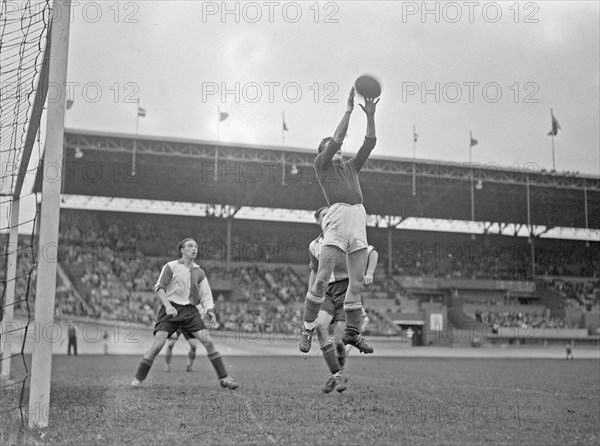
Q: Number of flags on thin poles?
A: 7